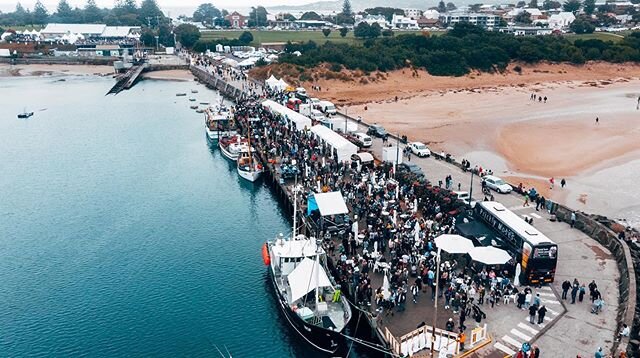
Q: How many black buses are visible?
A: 1